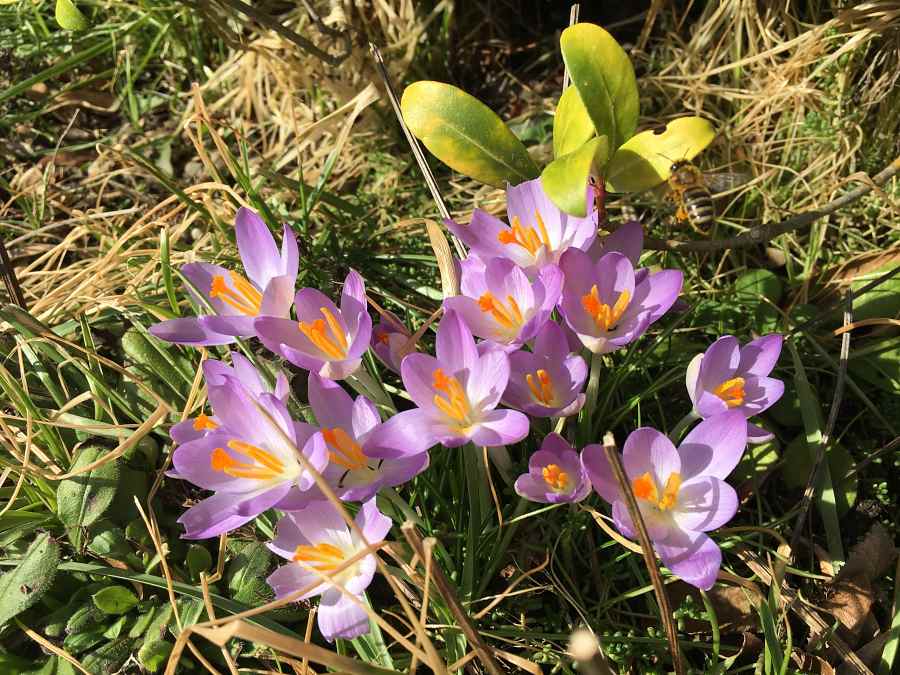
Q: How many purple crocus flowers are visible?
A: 15